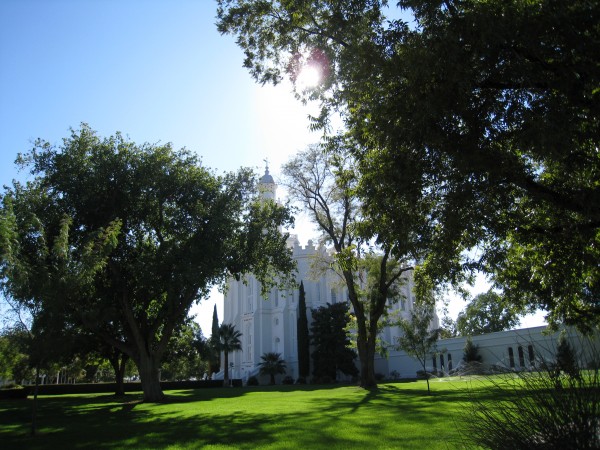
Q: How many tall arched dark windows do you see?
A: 6